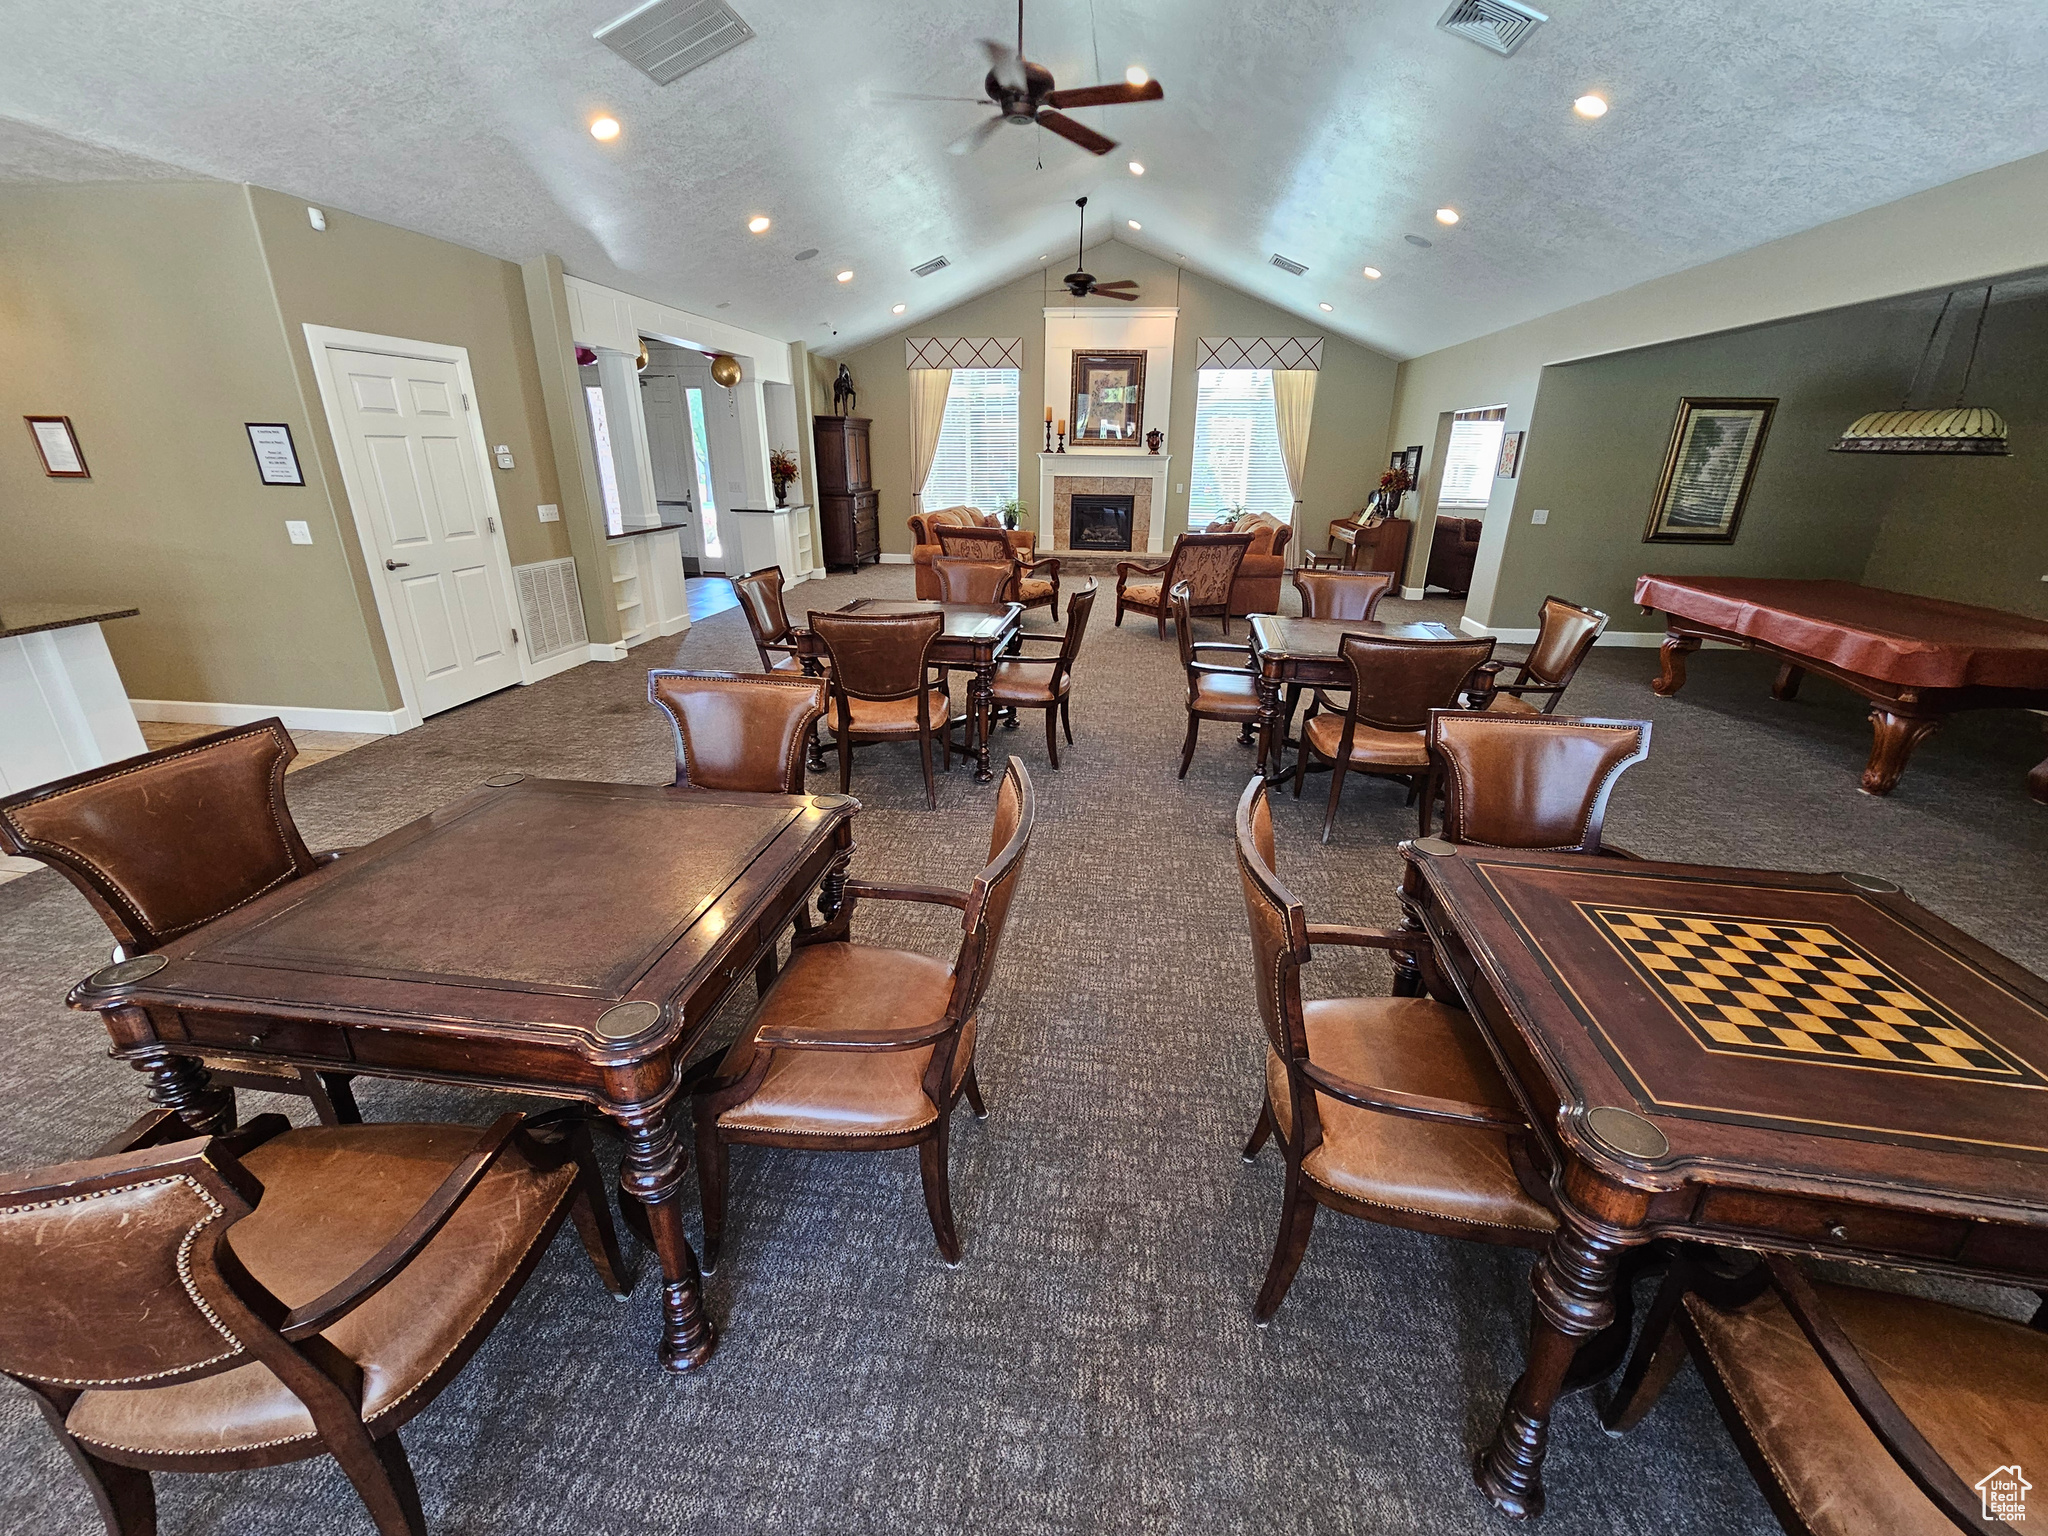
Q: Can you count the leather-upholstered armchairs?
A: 15